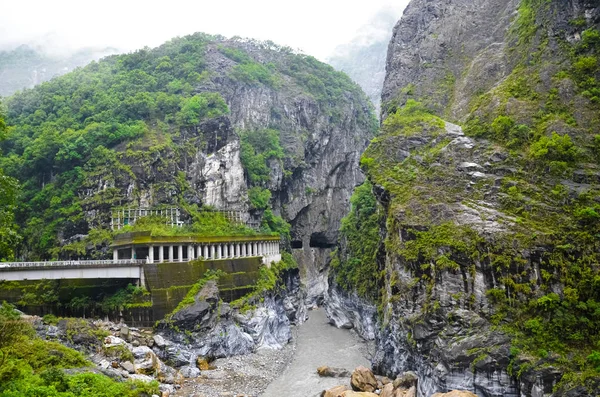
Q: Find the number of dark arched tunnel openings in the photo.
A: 2